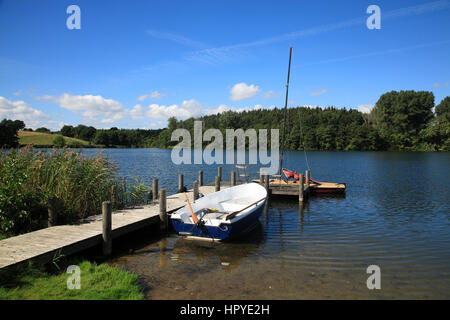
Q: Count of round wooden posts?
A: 15